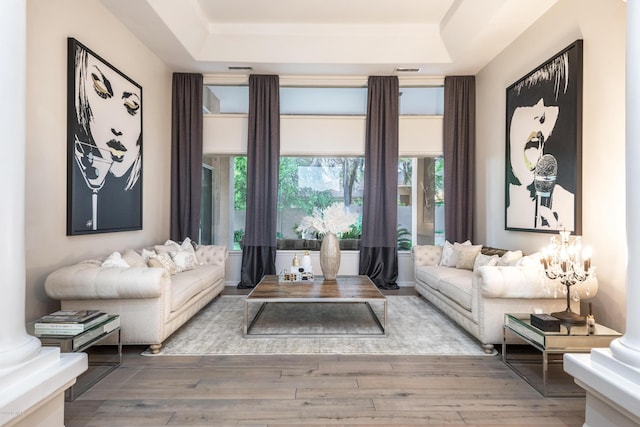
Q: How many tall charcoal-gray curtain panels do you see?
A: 4